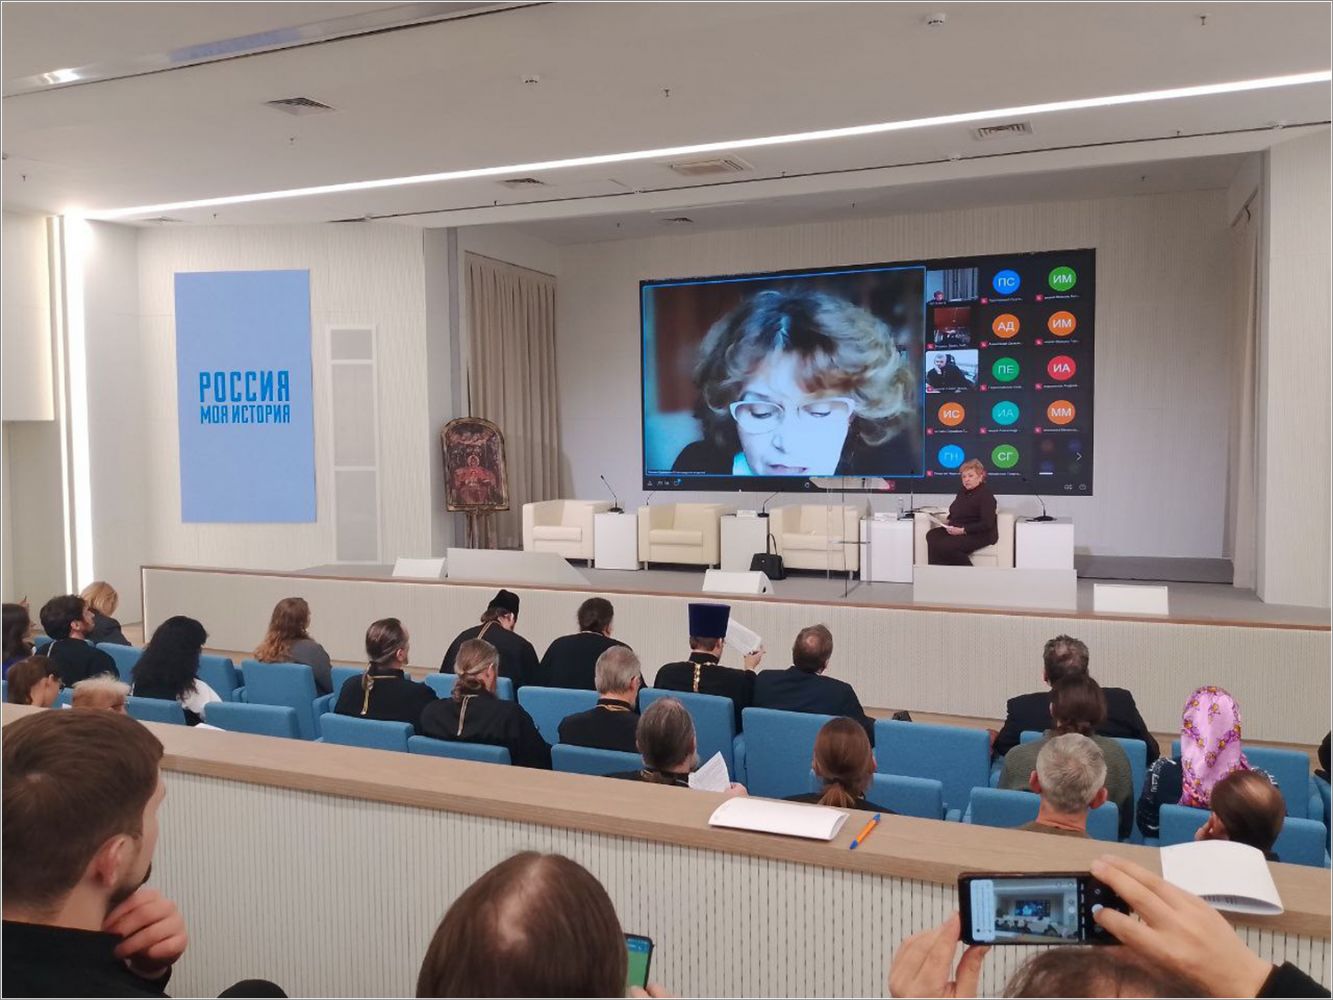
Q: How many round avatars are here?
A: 11